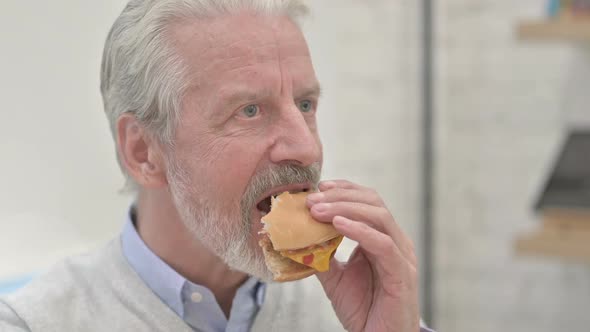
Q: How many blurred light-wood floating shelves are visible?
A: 2